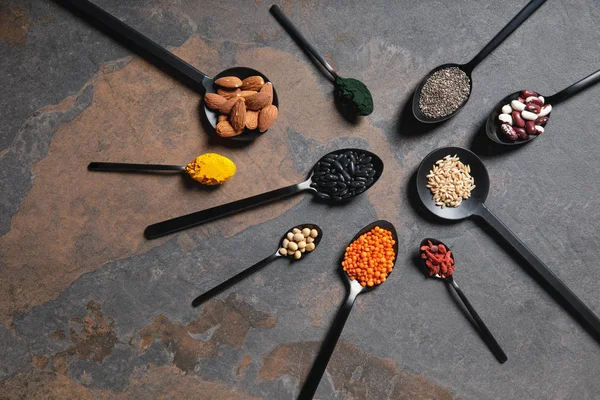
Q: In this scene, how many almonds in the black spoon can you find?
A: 13